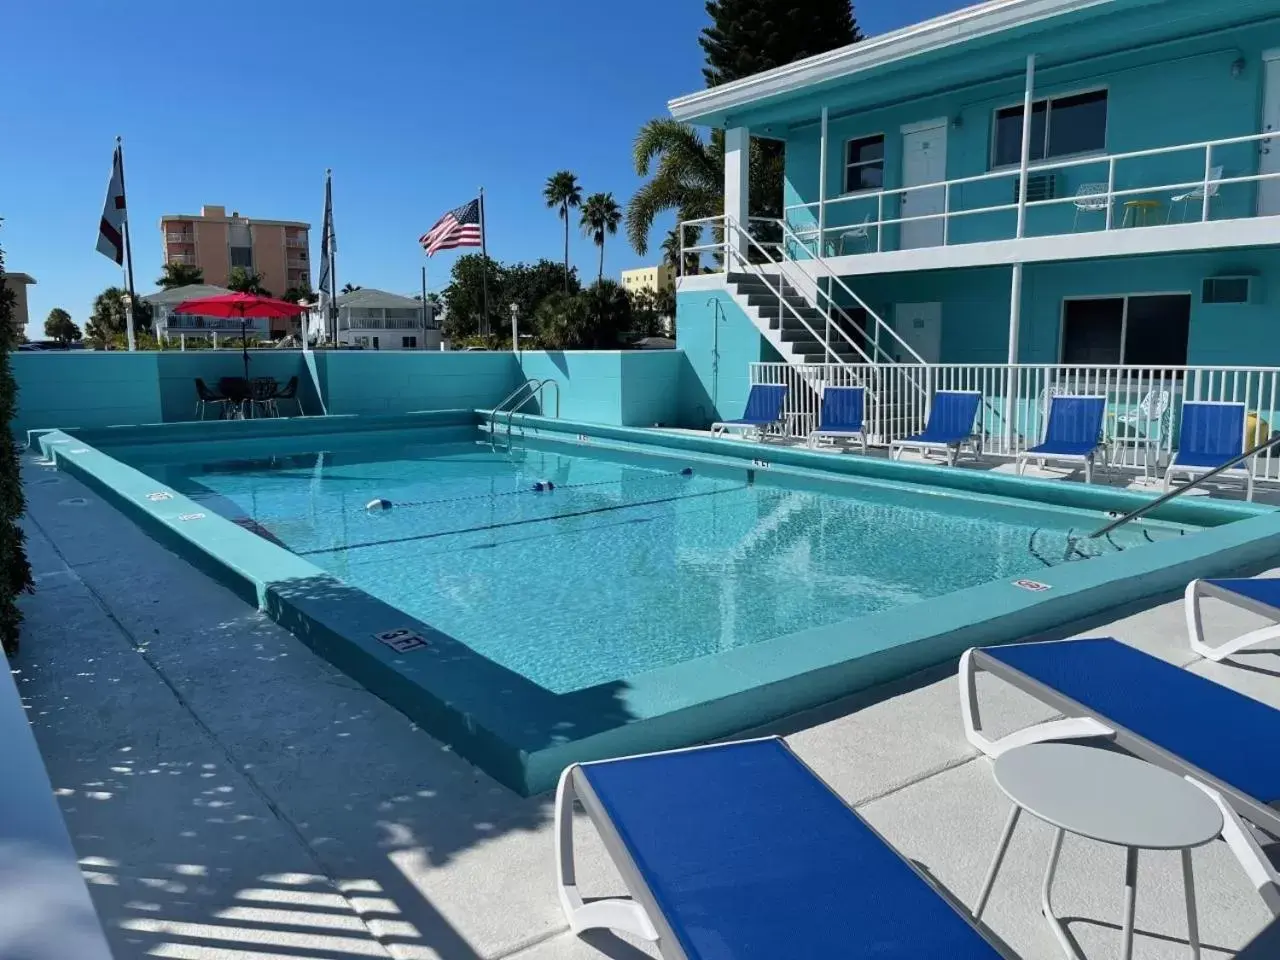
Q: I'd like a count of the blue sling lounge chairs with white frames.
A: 8